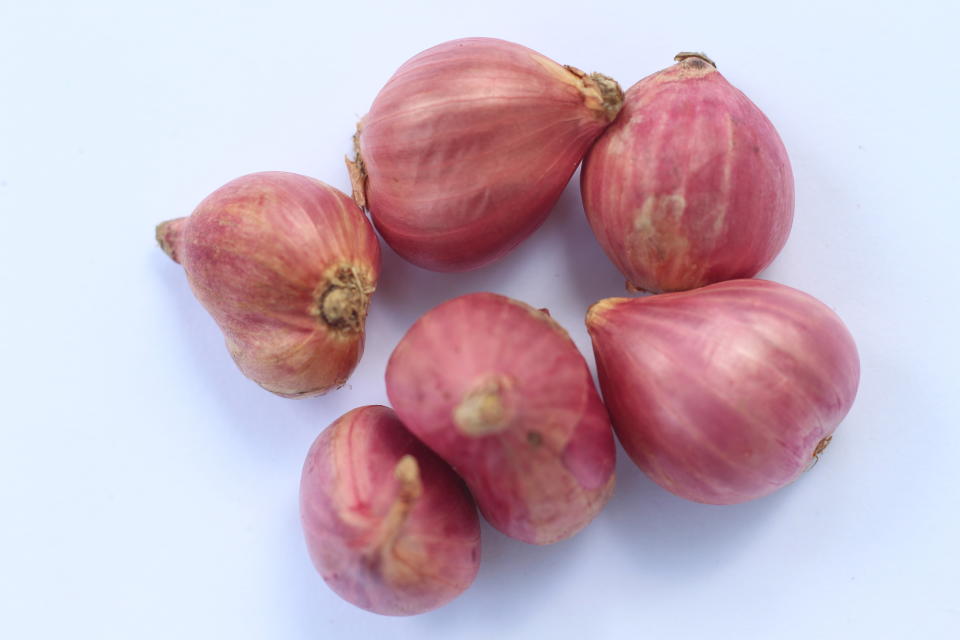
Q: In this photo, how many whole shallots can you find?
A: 6